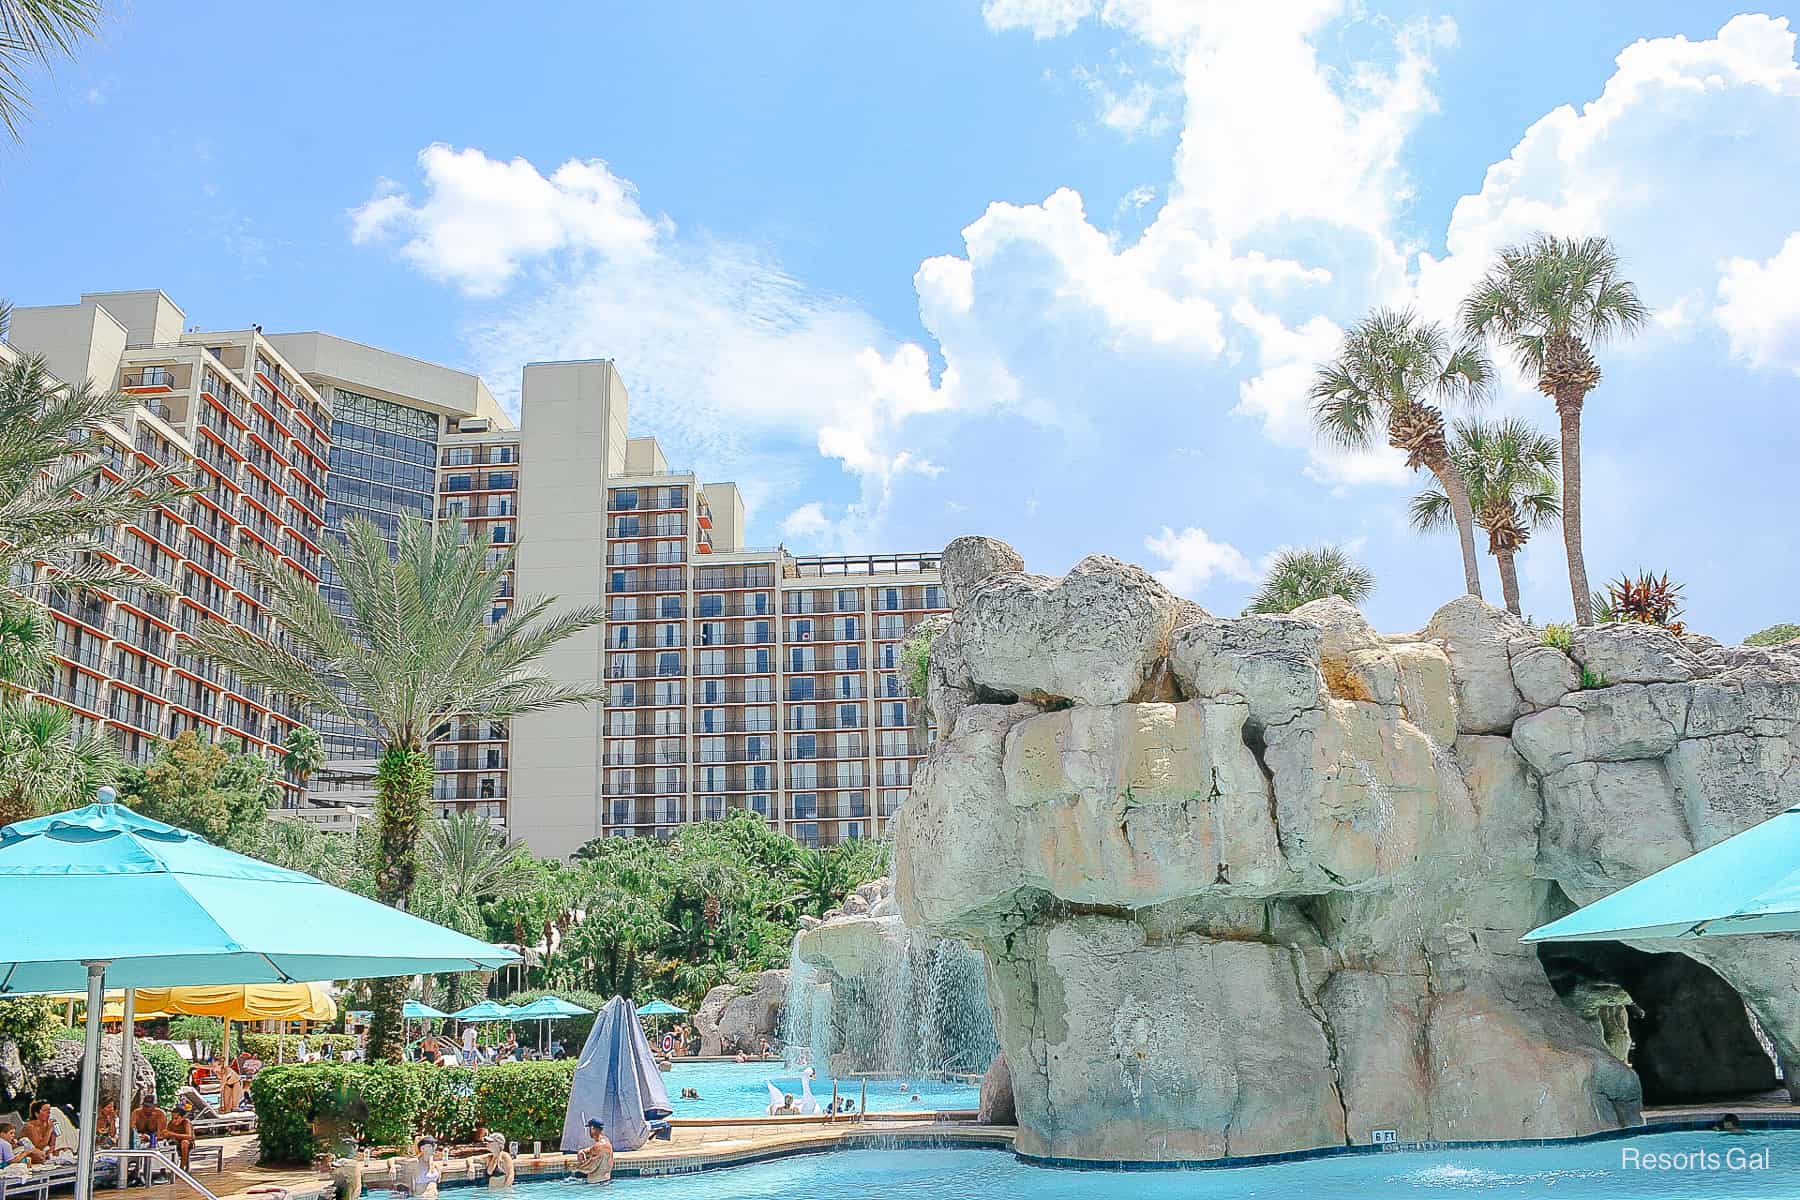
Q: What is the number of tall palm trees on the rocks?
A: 3